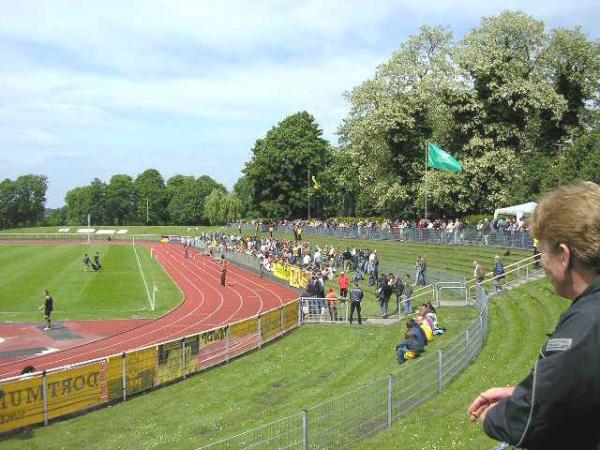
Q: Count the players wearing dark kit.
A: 3